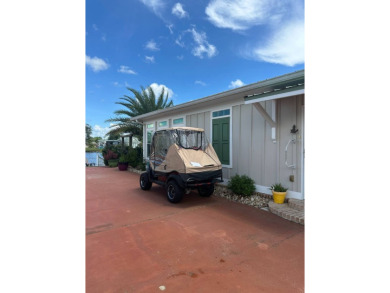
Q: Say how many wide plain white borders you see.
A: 2